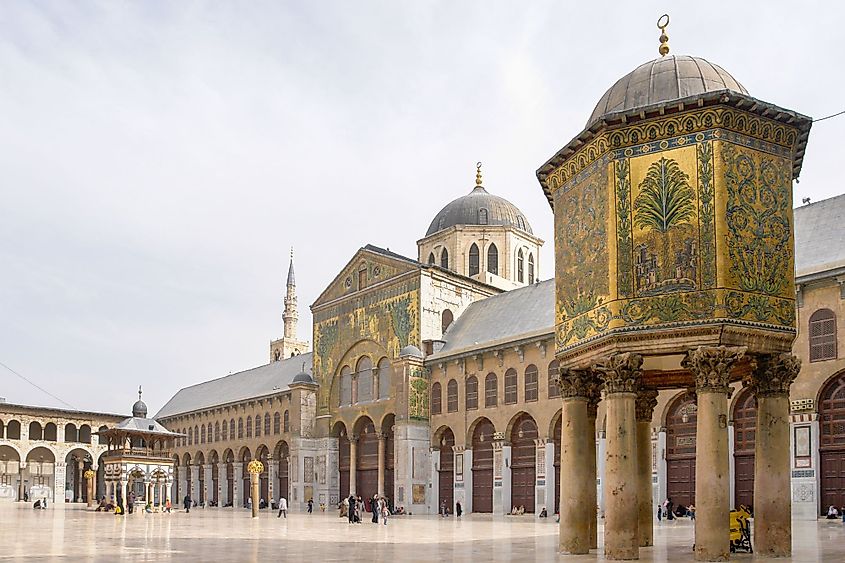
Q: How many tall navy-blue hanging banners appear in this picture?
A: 0